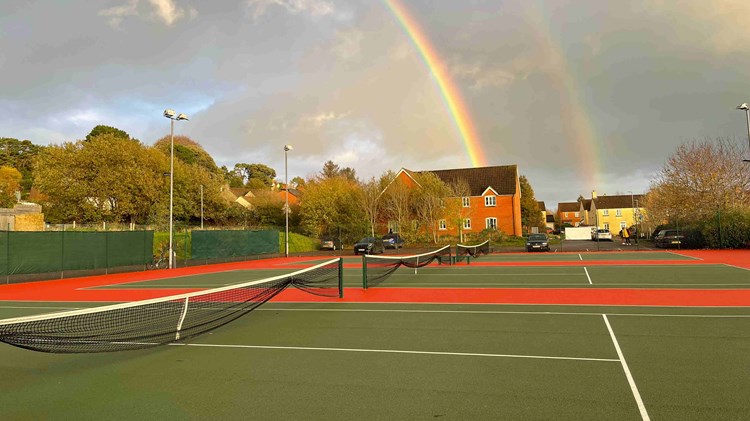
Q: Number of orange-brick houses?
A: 2